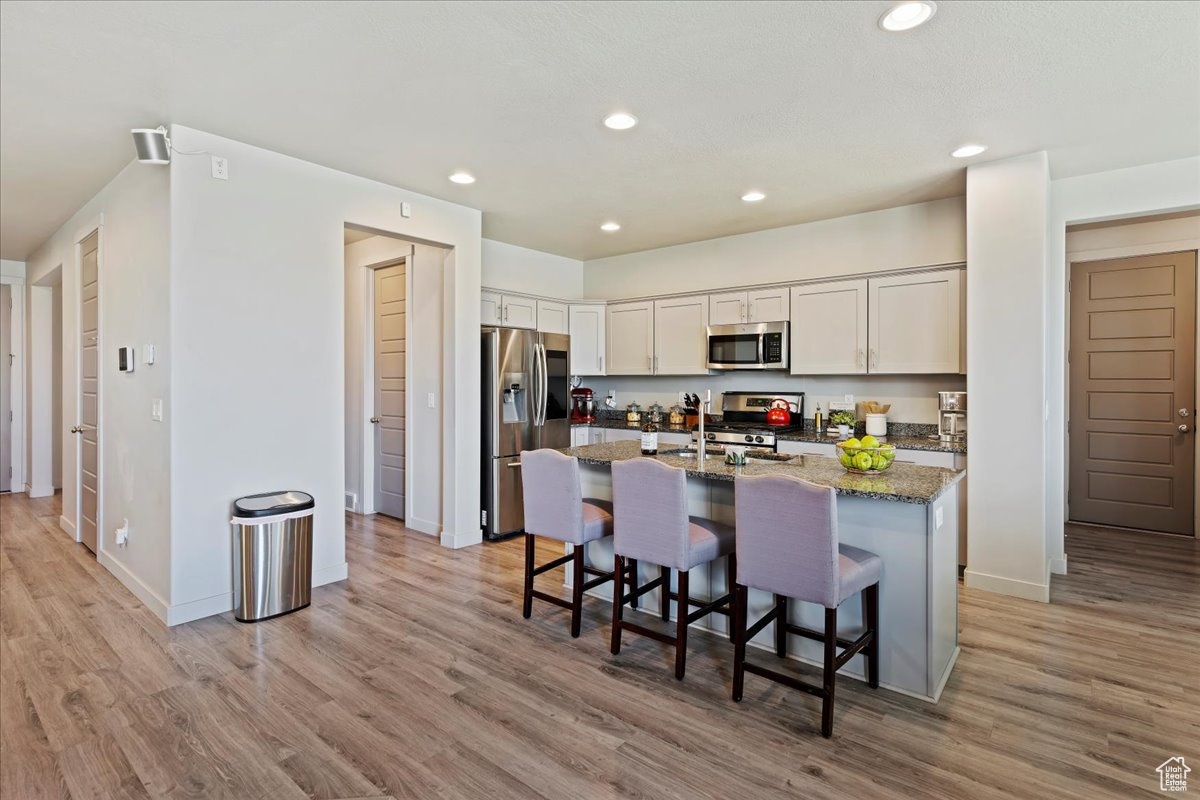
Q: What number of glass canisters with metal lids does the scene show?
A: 3